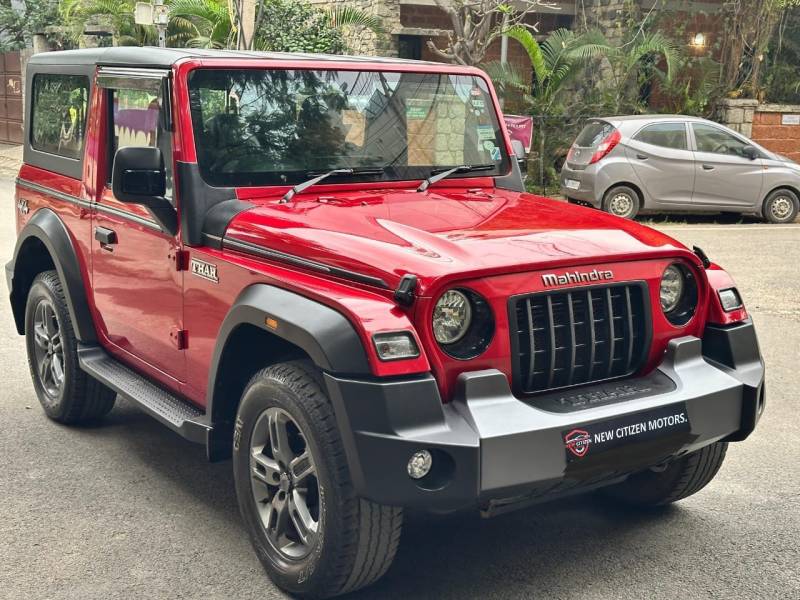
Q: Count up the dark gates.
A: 1